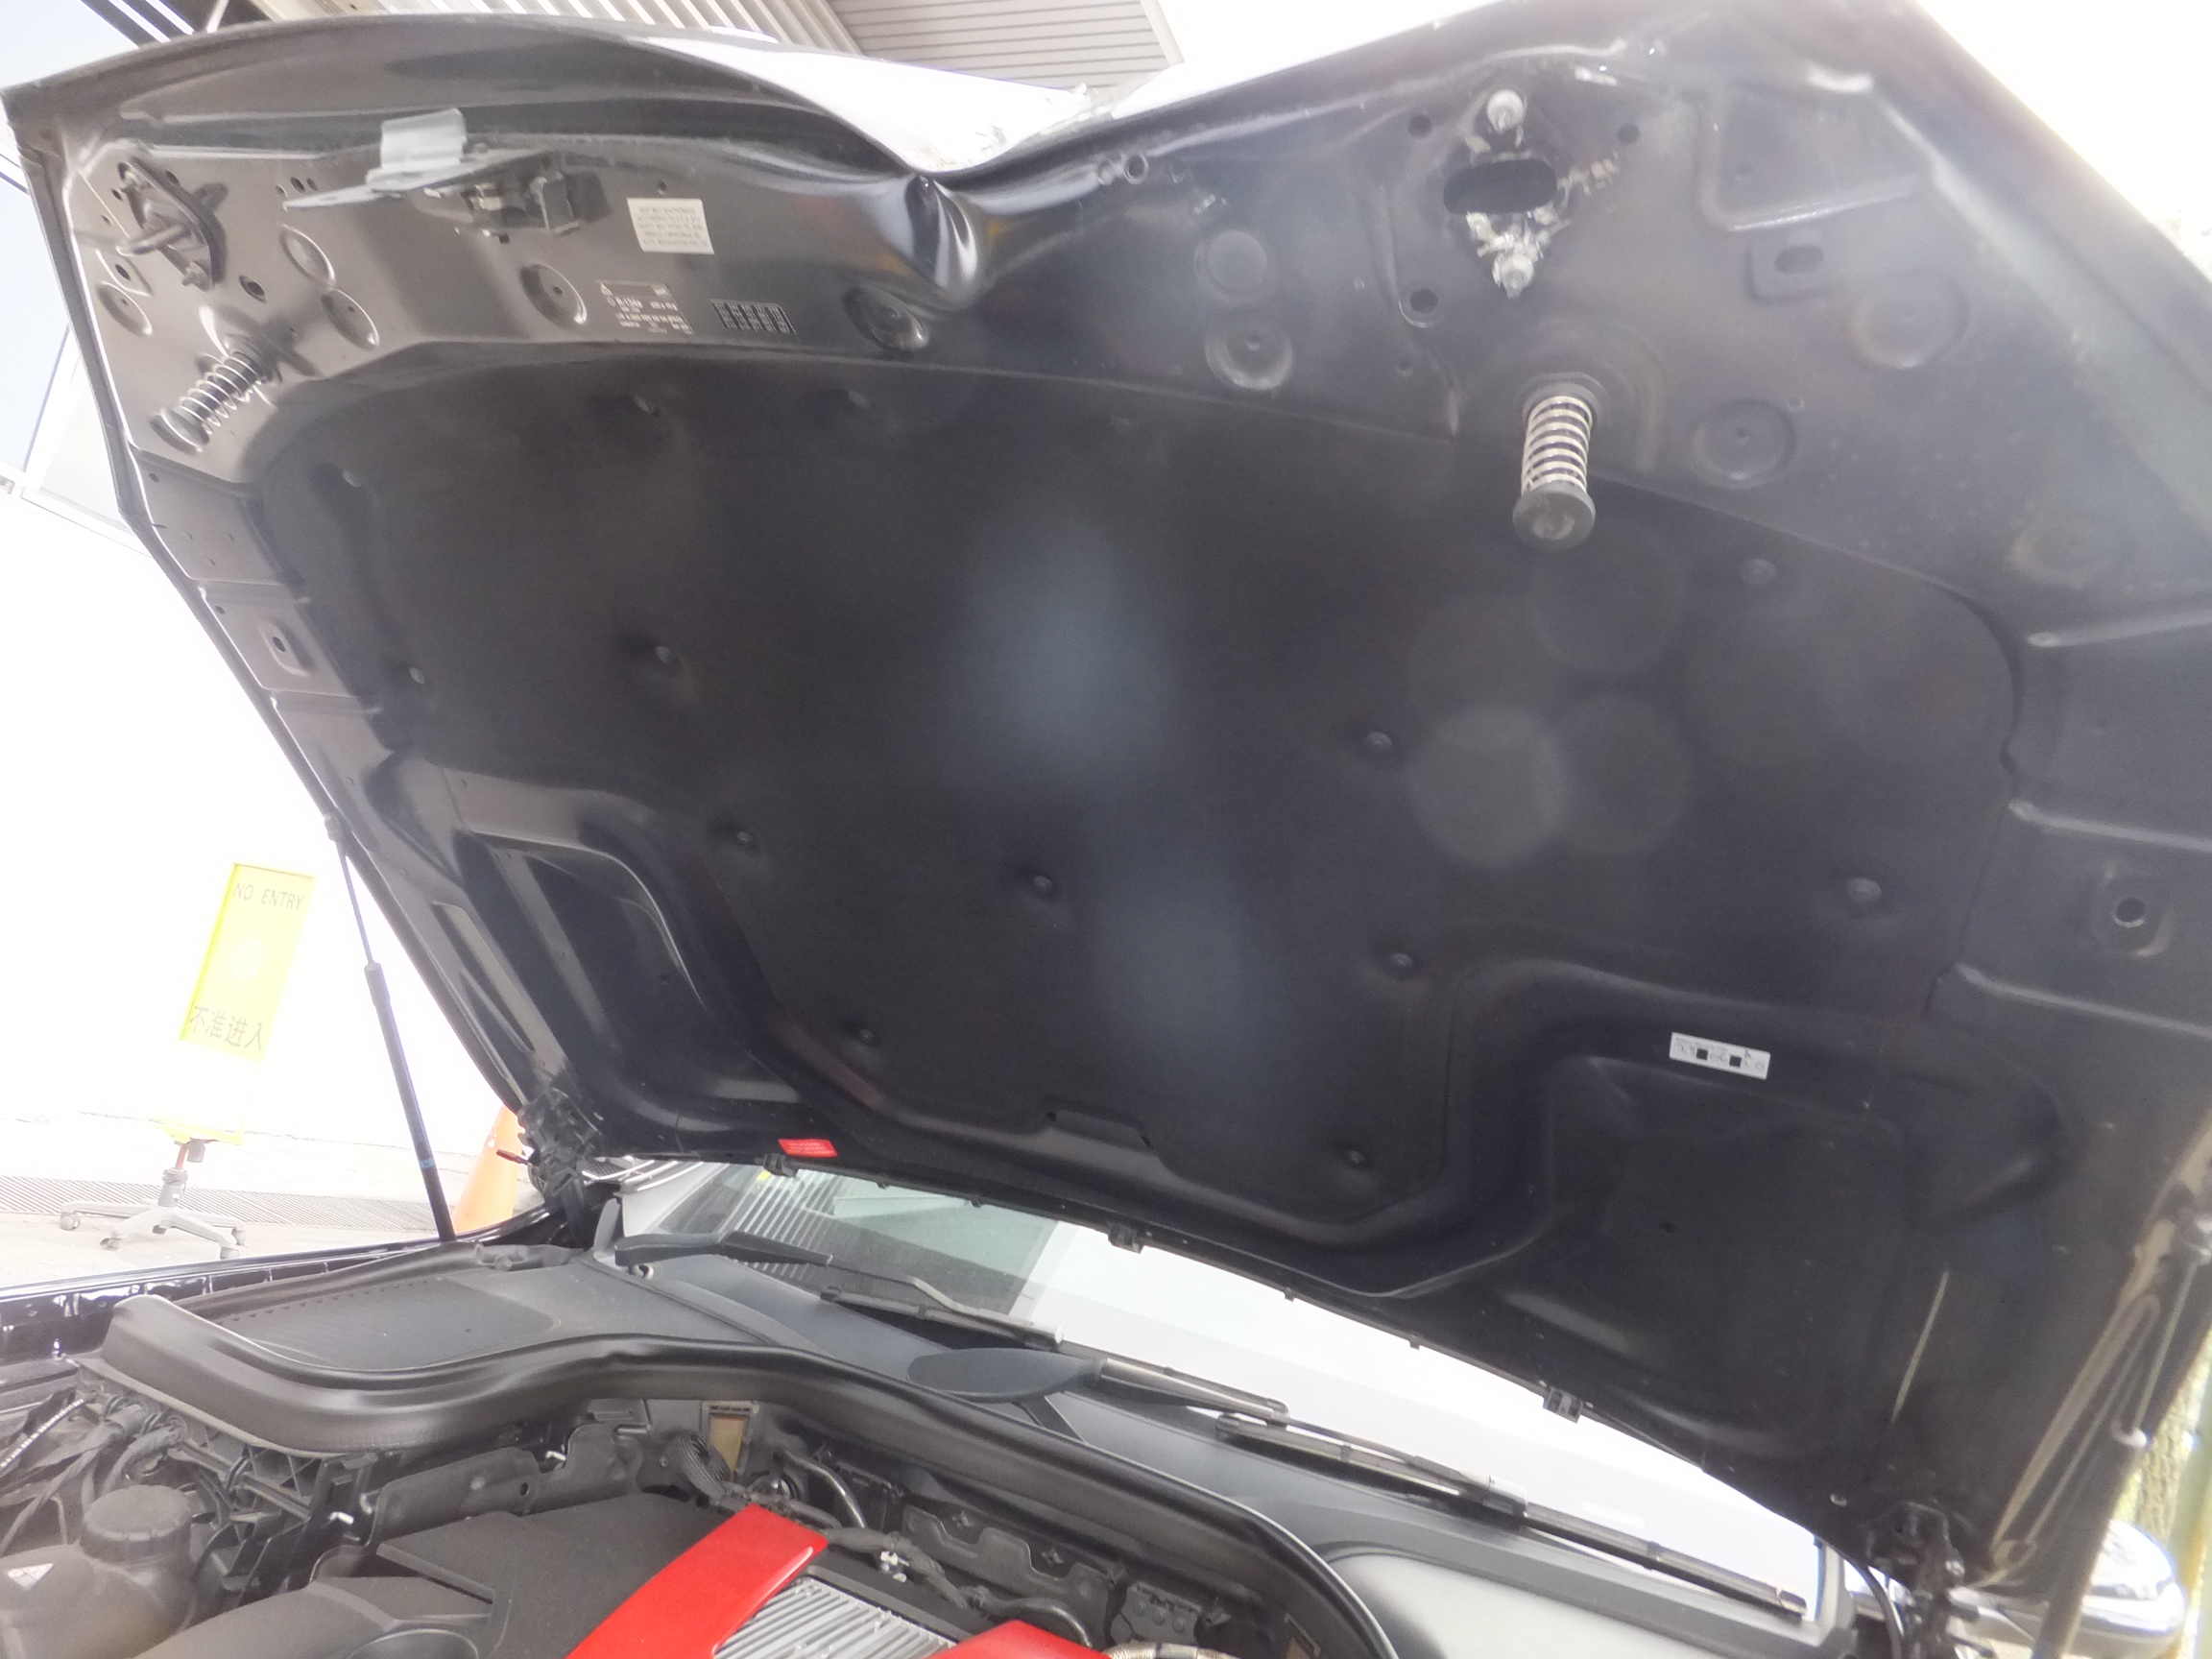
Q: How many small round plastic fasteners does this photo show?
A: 14